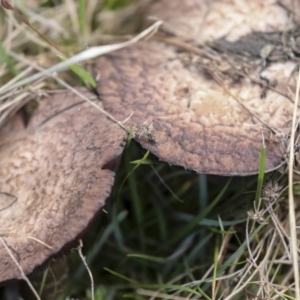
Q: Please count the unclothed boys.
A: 0